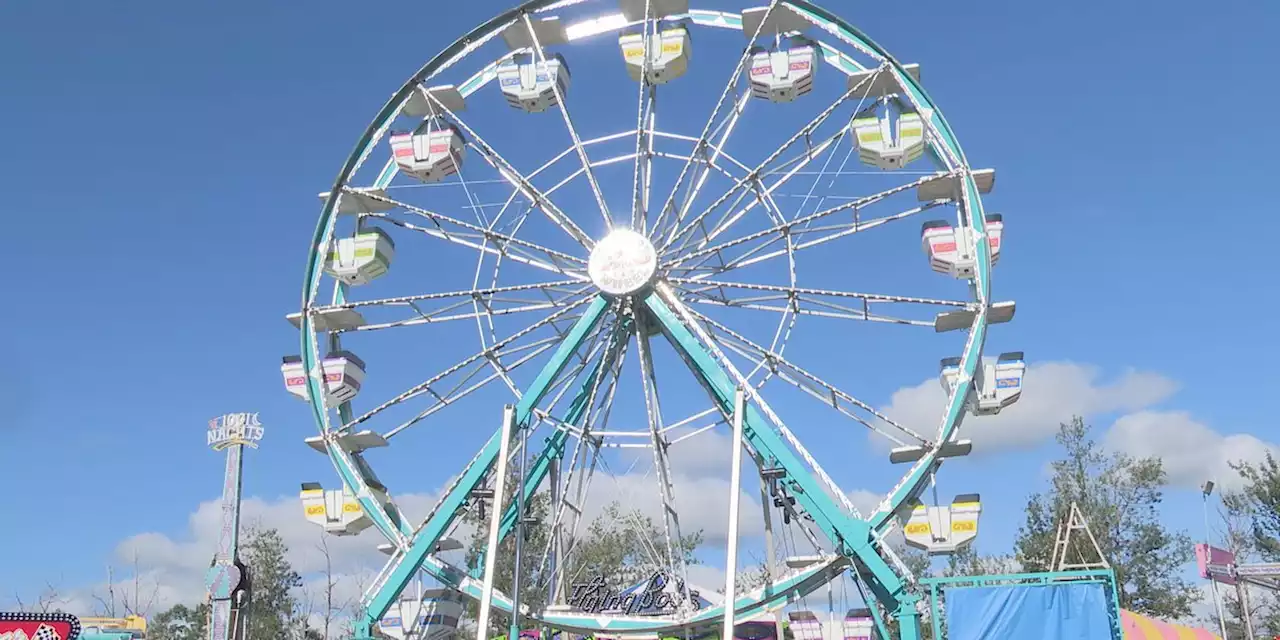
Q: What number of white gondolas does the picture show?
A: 13